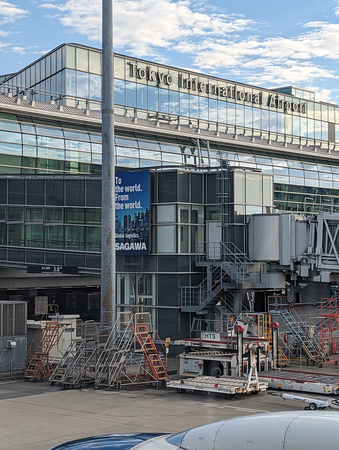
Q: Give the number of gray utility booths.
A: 1